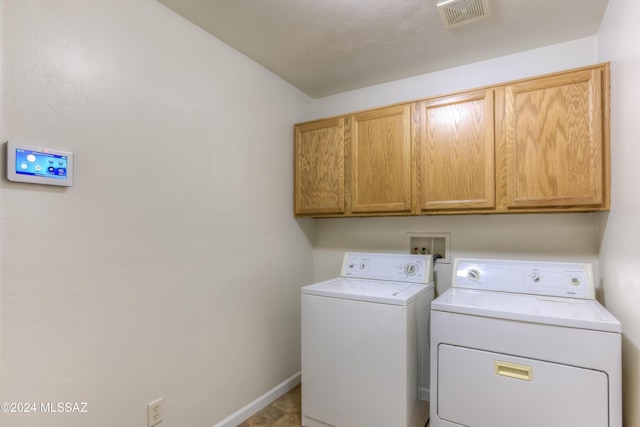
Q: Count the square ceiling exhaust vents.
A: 1